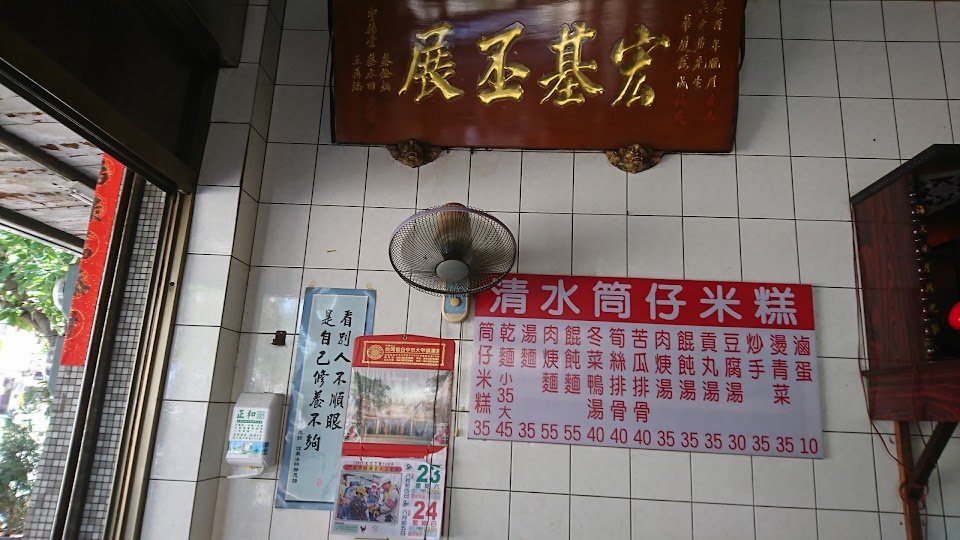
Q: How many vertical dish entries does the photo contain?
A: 15